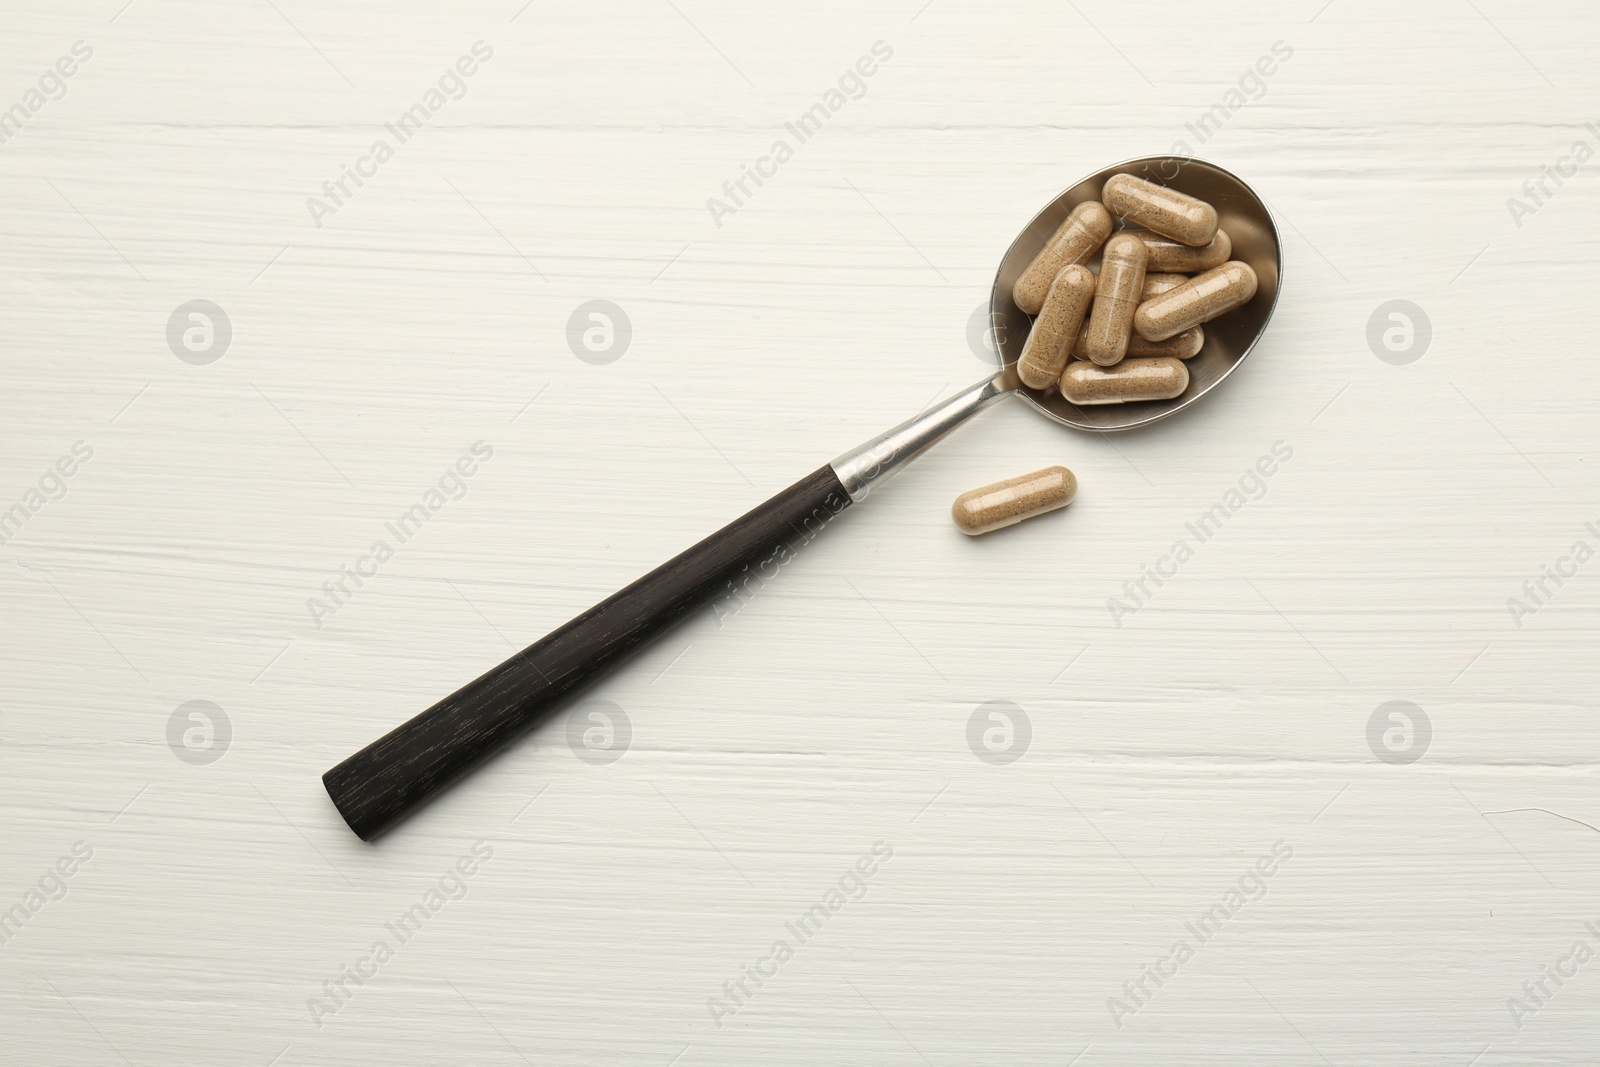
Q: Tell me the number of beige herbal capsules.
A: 10